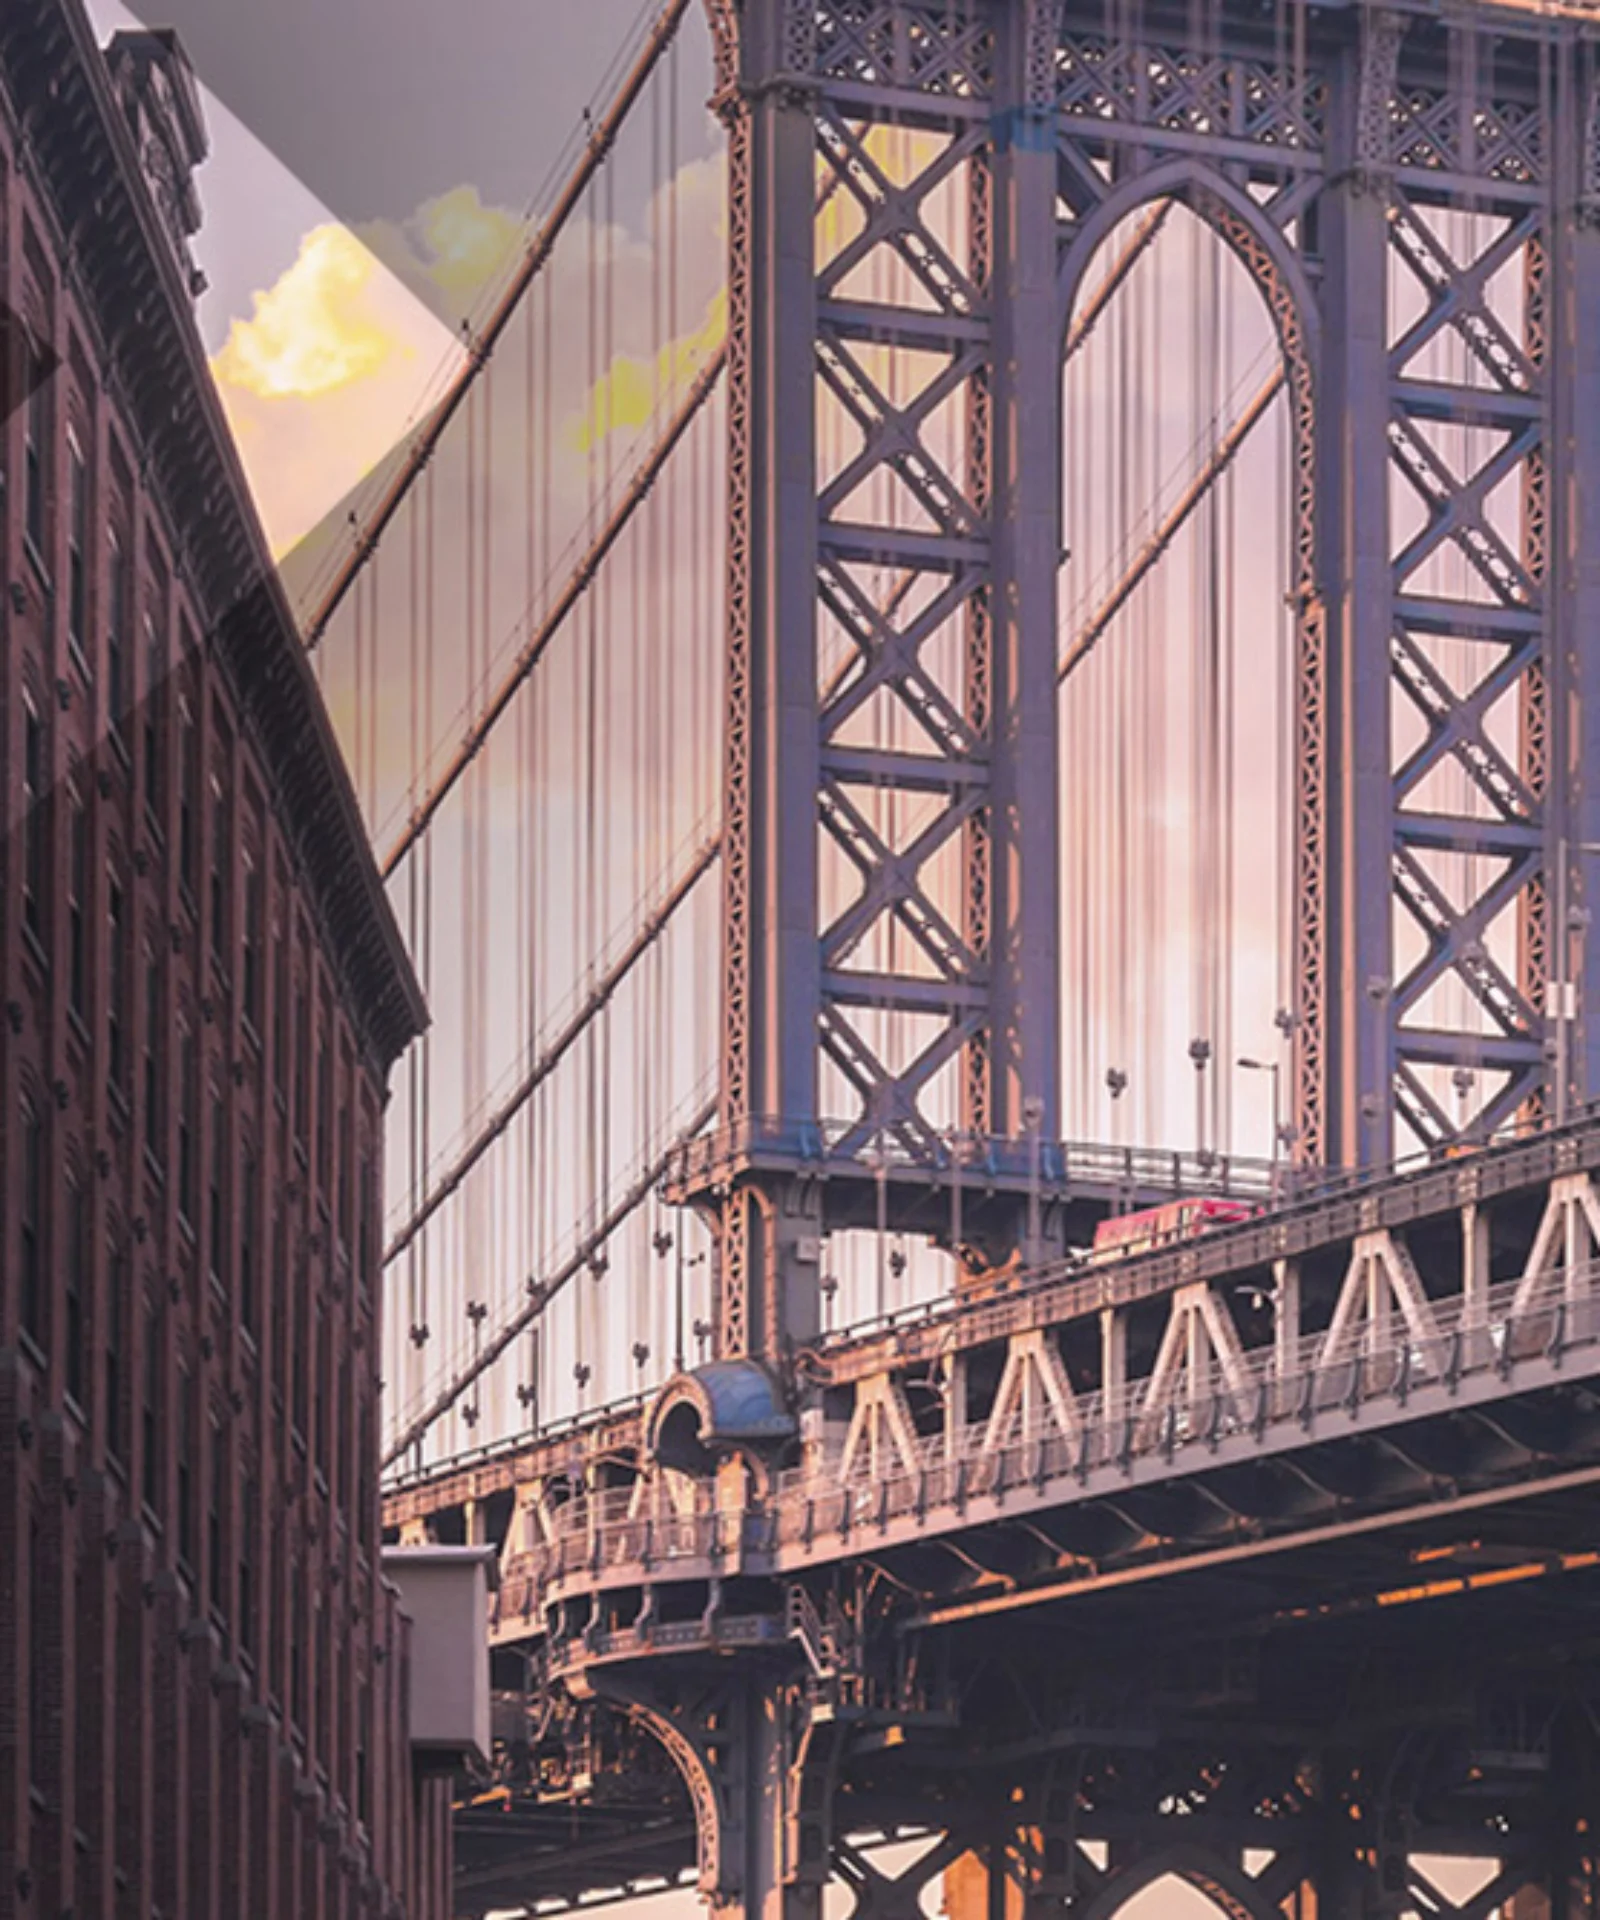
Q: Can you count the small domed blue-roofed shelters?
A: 1